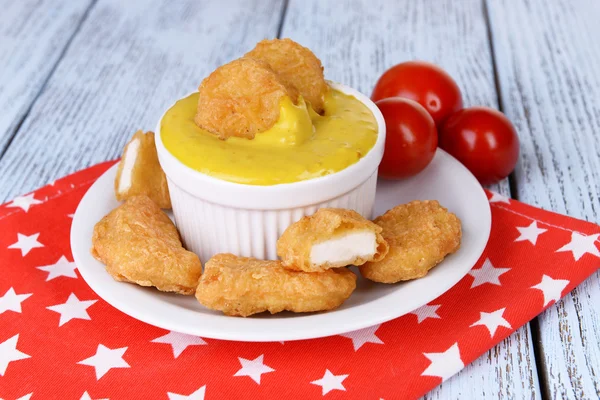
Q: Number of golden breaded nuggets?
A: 7